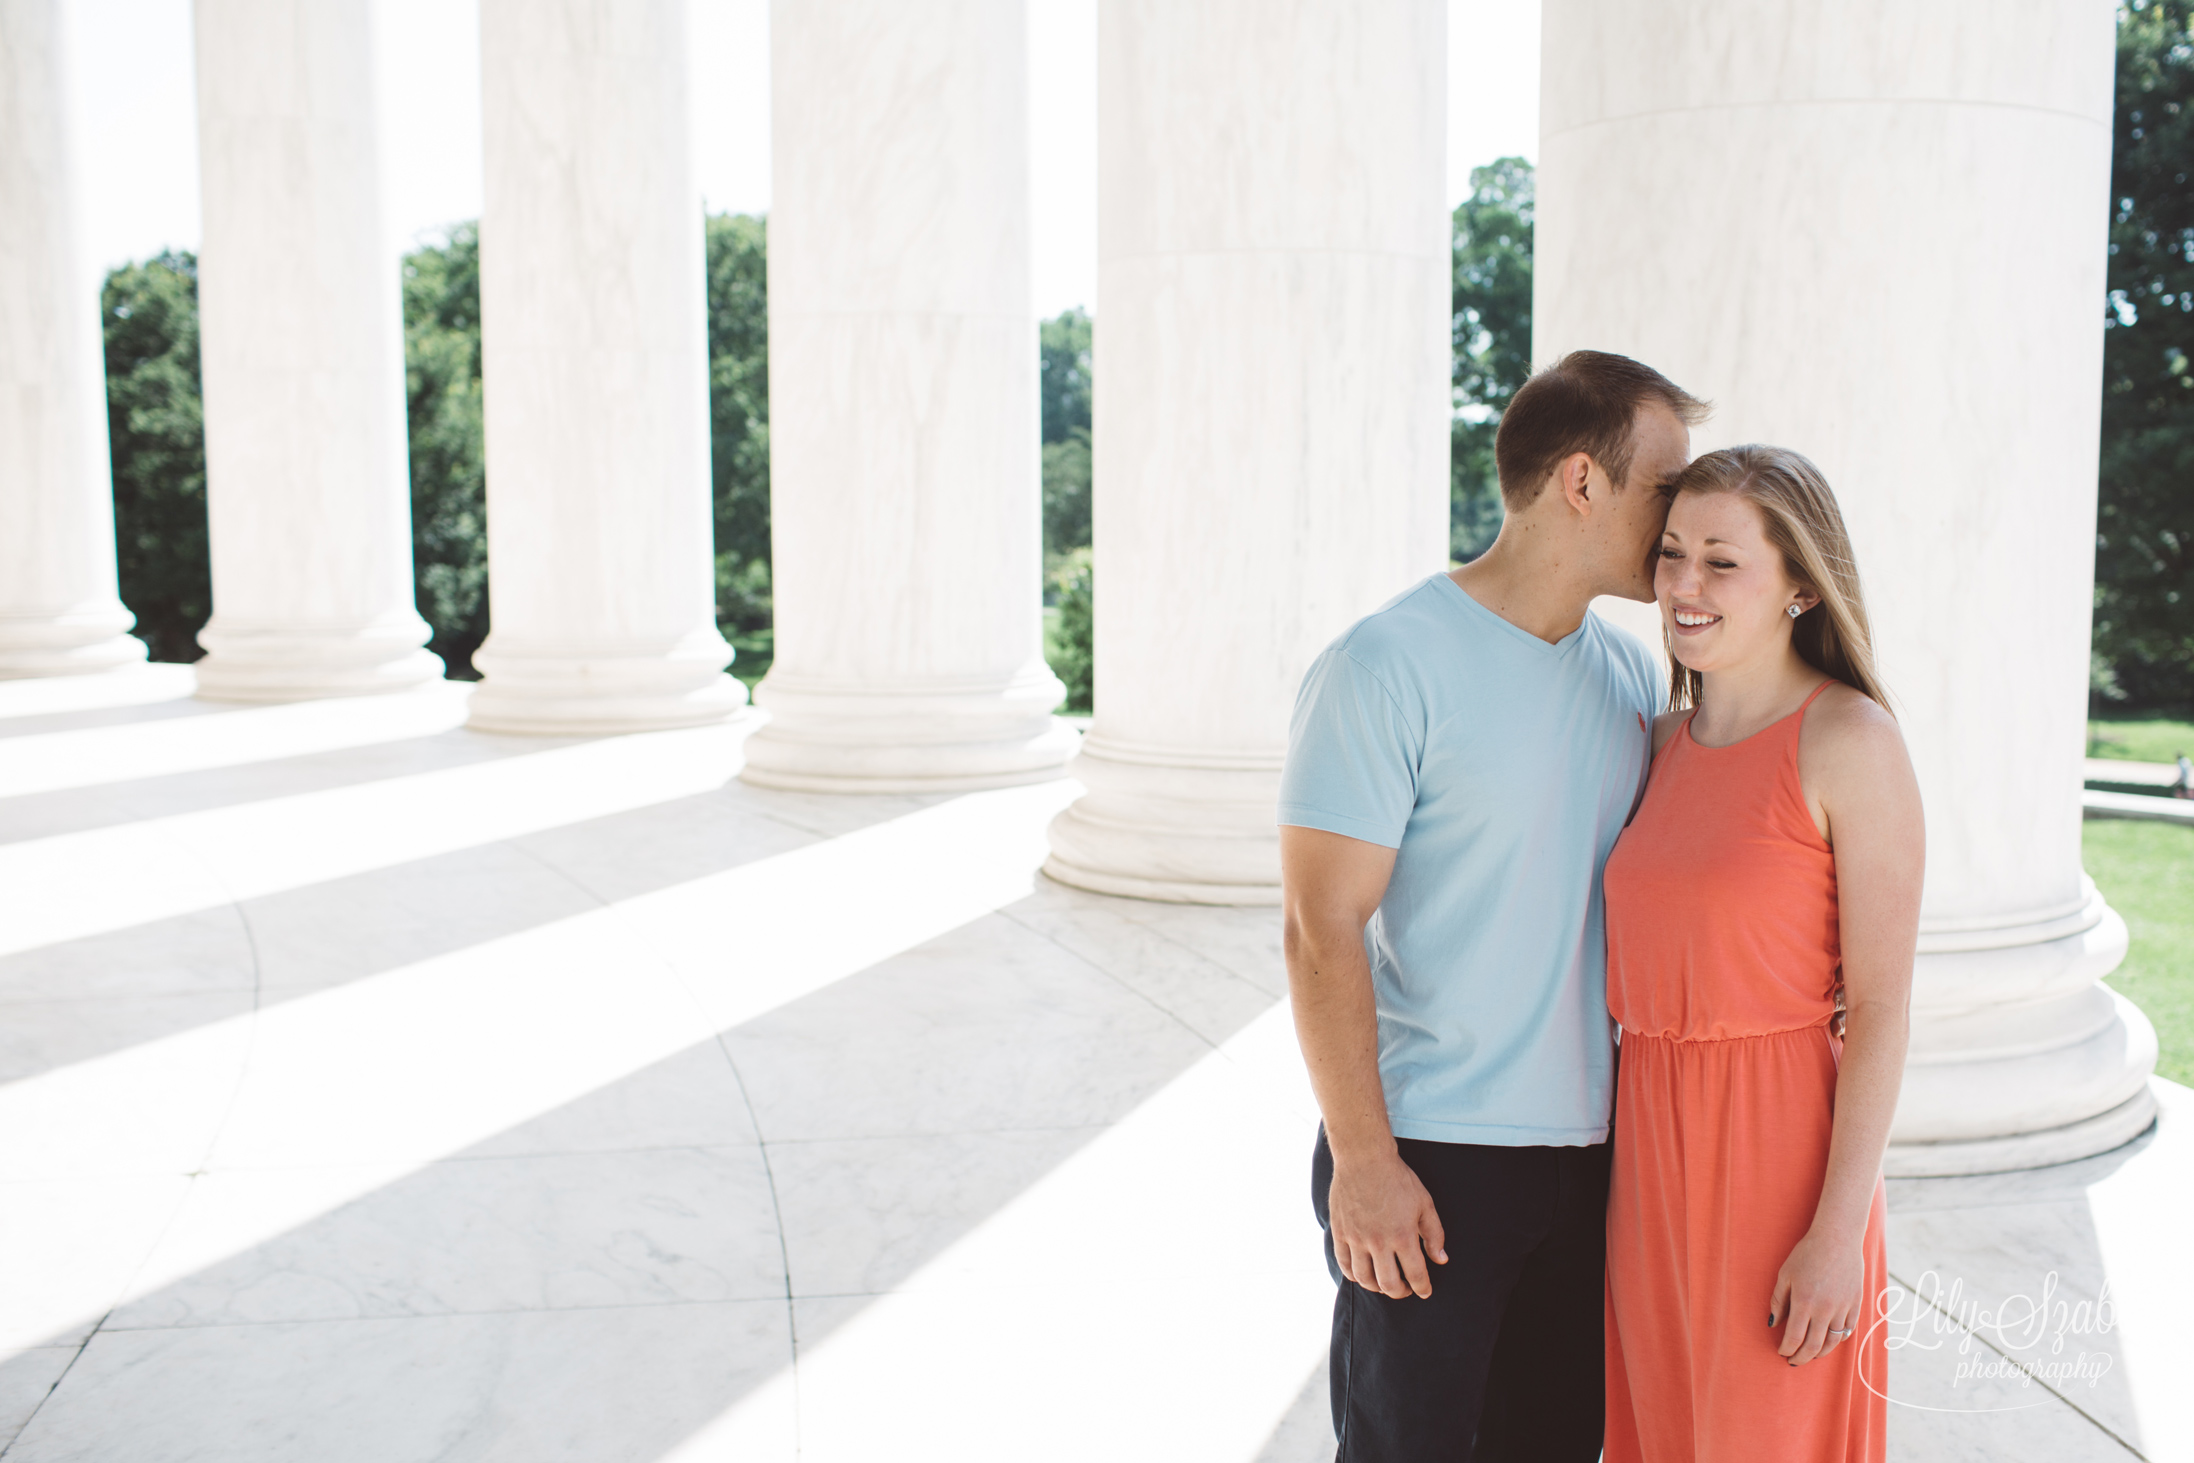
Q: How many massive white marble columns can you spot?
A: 6